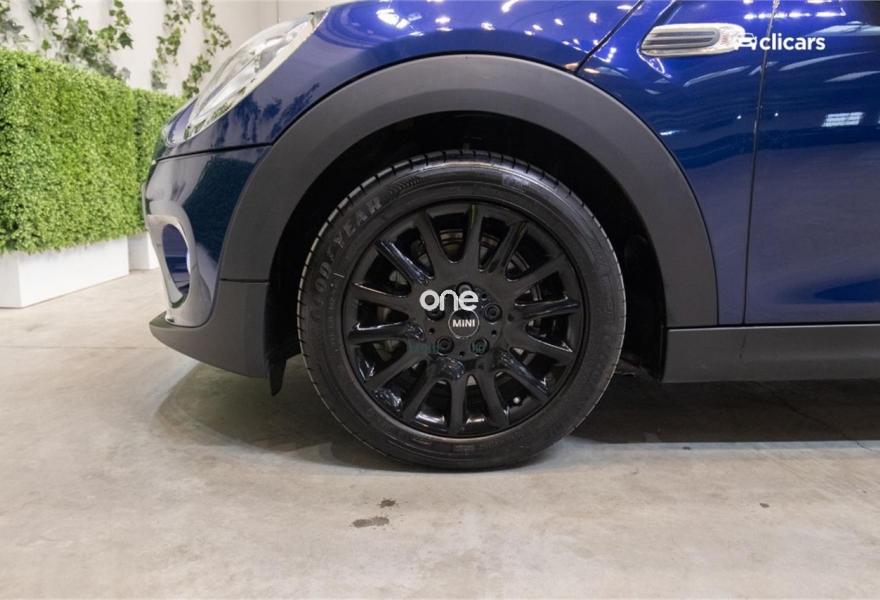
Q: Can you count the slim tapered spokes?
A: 14